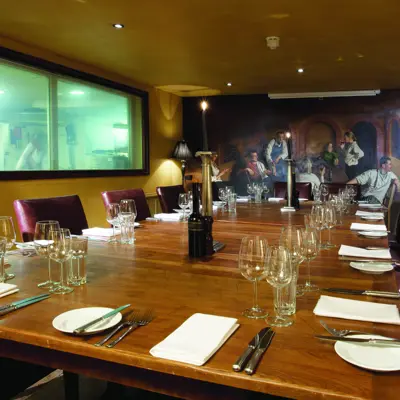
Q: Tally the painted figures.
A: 6